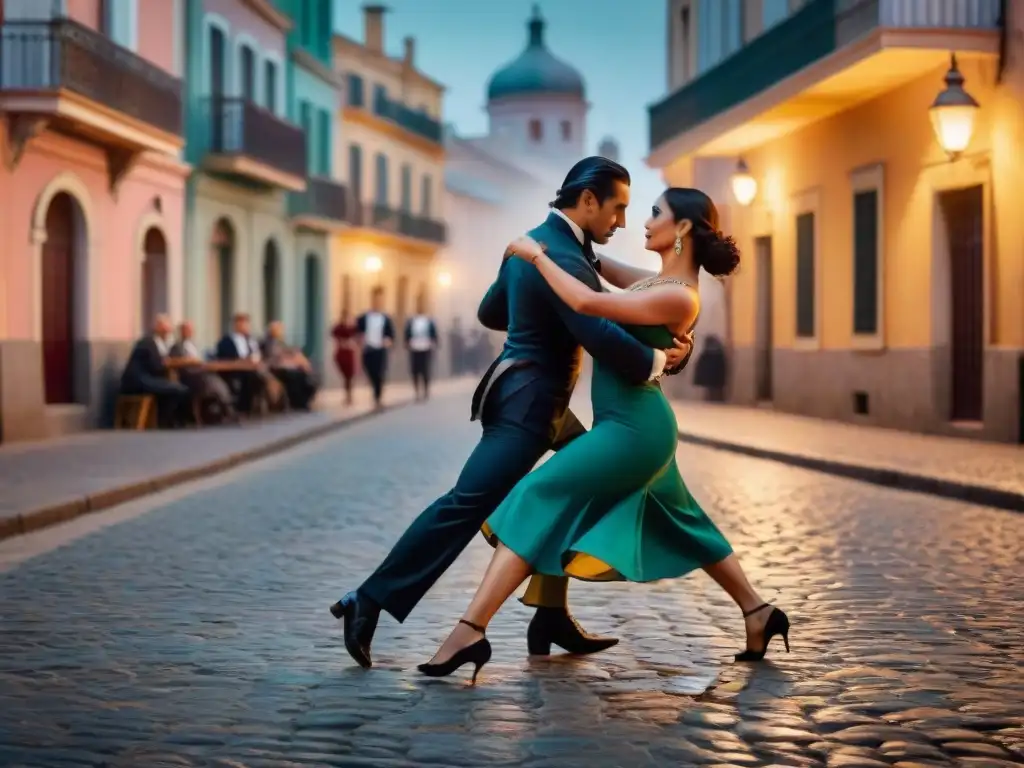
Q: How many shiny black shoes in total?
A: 4